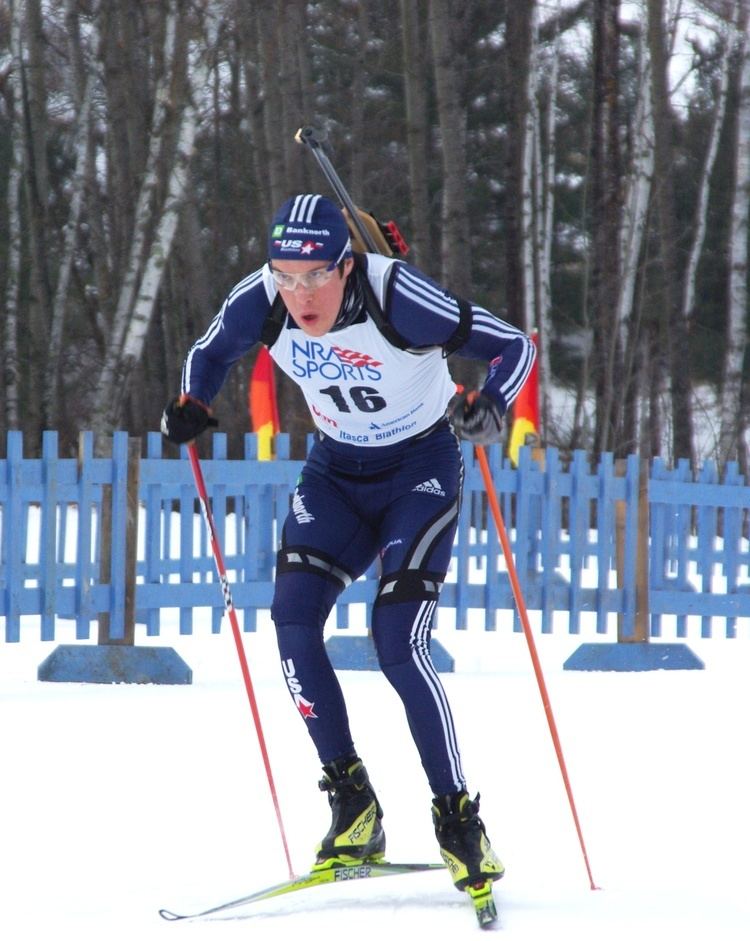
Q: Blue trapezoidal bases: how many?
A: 3